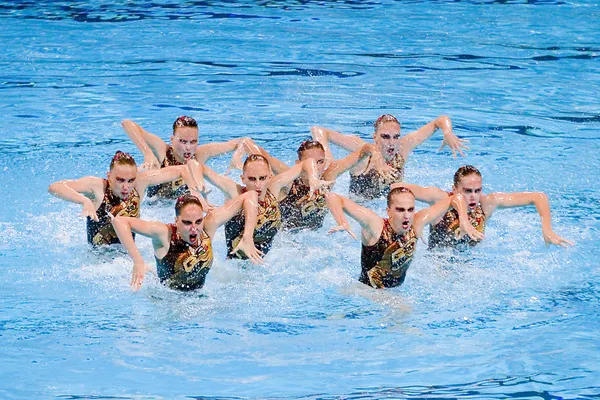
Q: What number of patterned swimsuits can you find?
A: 8